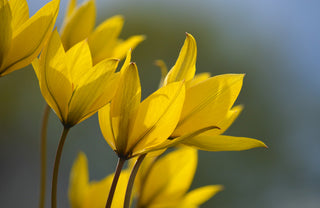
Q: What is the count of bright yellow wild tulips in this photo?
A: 7